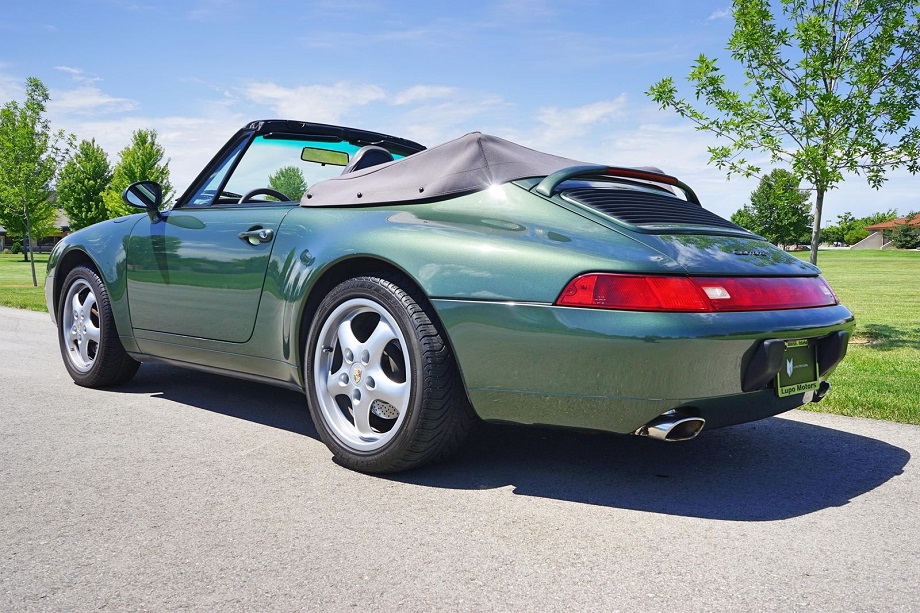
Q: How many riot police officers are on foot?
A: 0